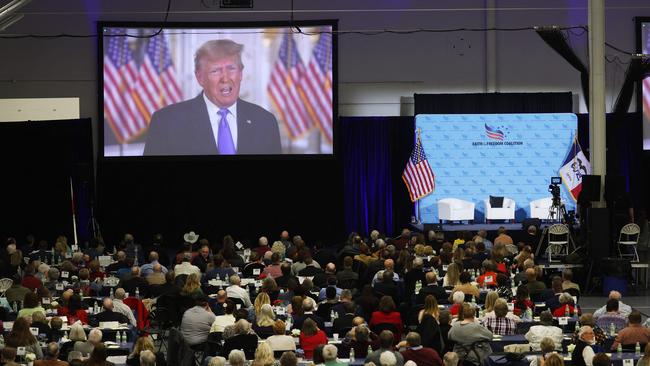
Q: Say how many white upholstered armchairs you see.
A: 3